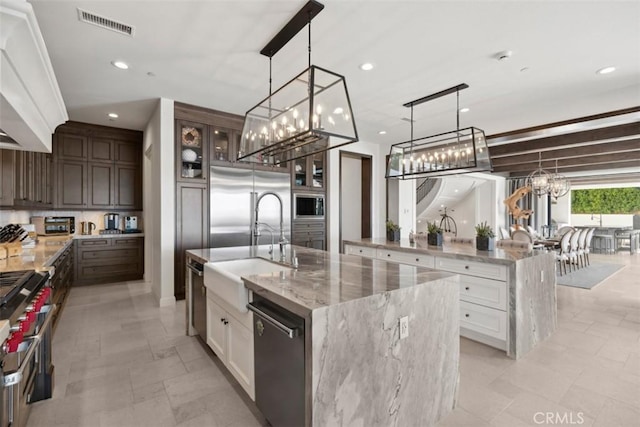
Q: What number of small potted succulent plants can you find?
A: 3